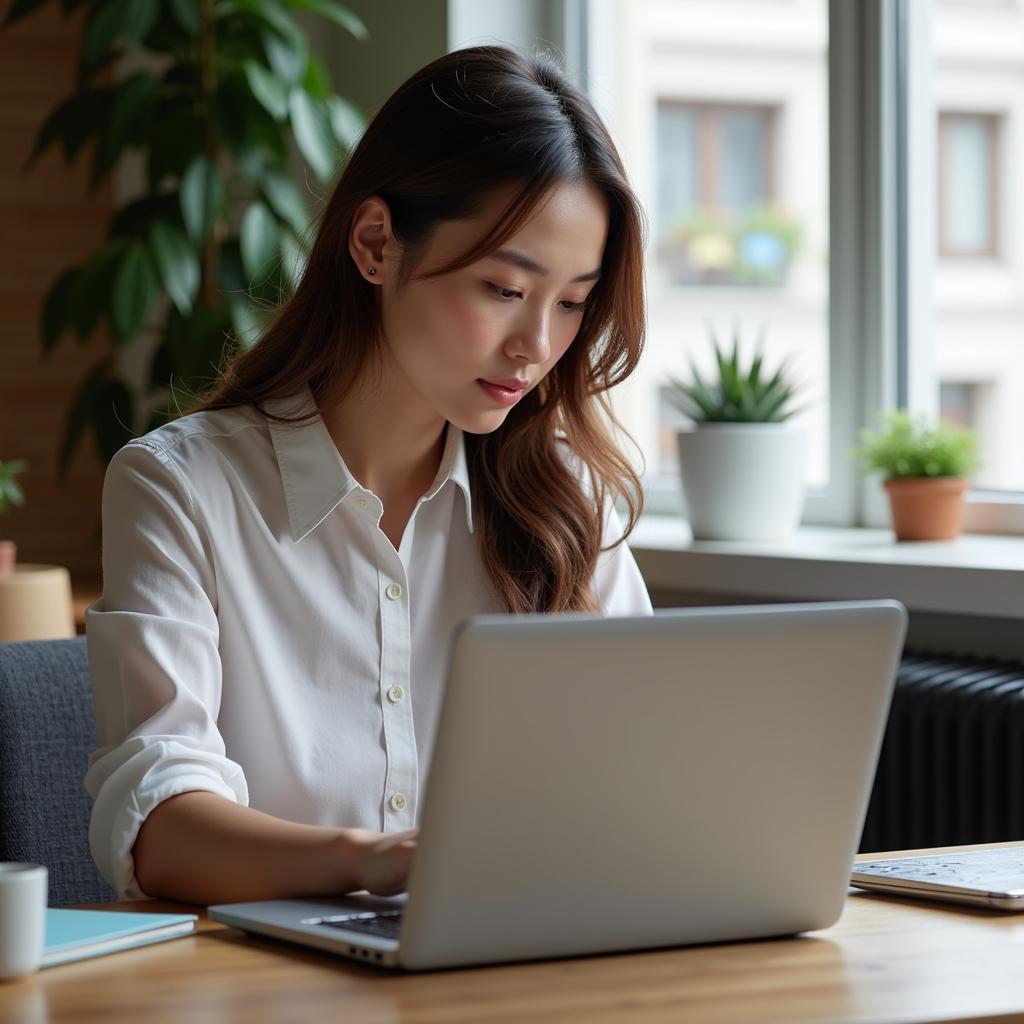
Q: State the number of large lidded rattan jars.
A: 0